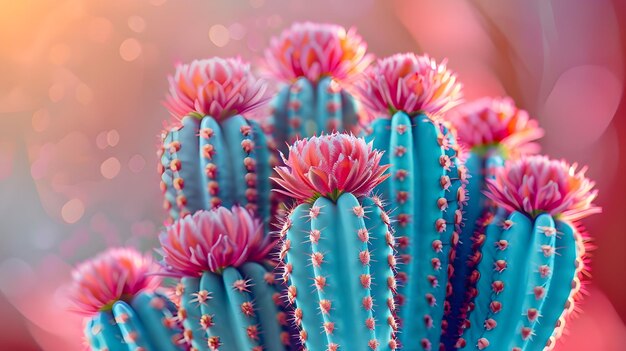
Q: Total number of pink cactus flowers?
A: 8